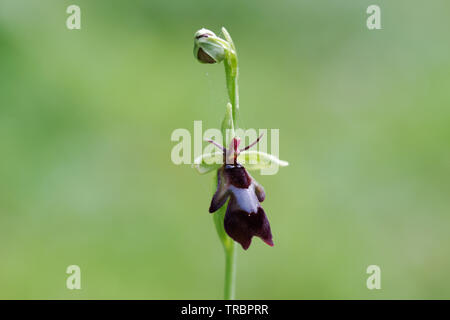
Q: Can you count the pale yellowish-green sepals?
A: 3